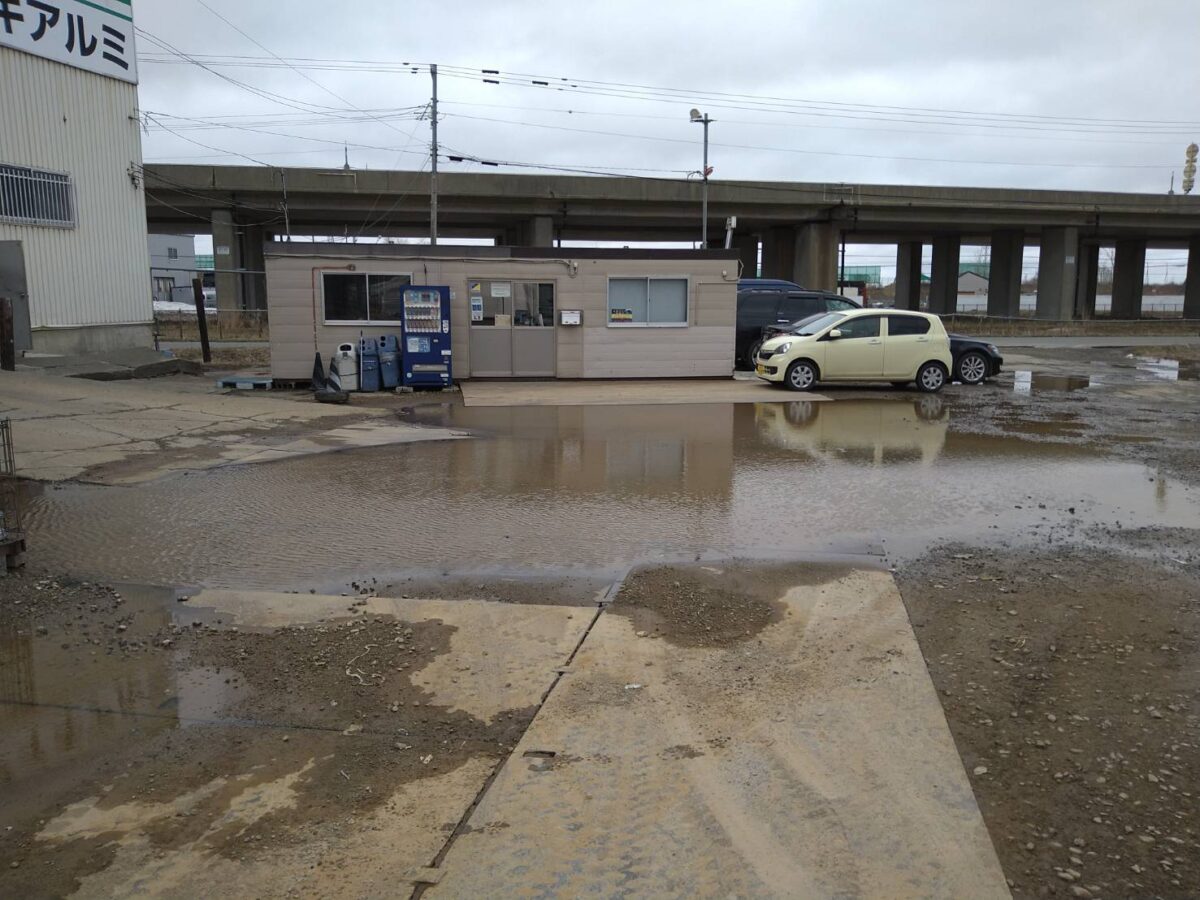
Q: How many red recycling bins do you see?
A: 0